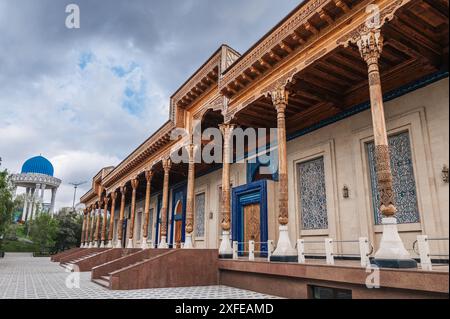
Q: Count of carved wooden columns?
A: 14